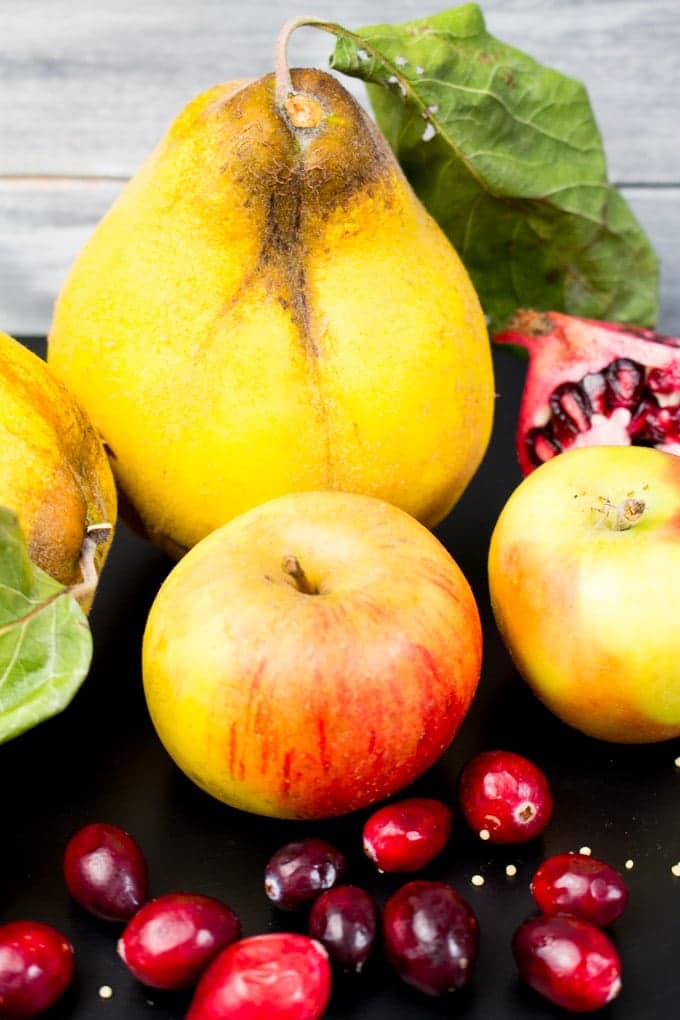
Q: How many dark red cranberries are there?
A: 4